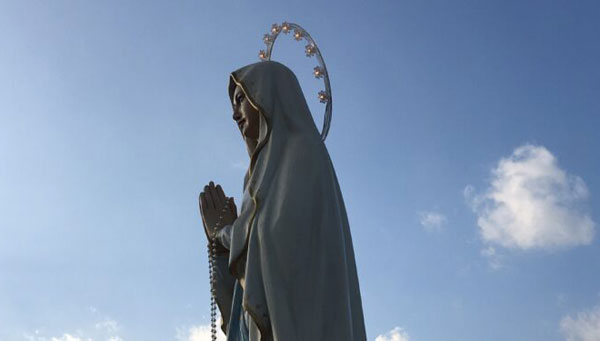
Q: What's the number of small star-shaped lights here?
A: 8